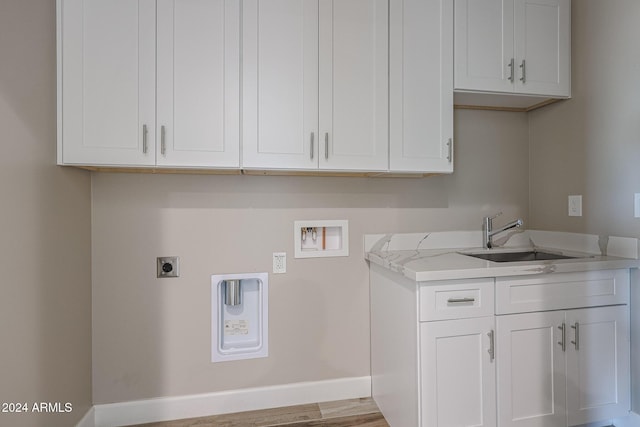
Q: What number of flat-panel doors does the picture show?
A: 10